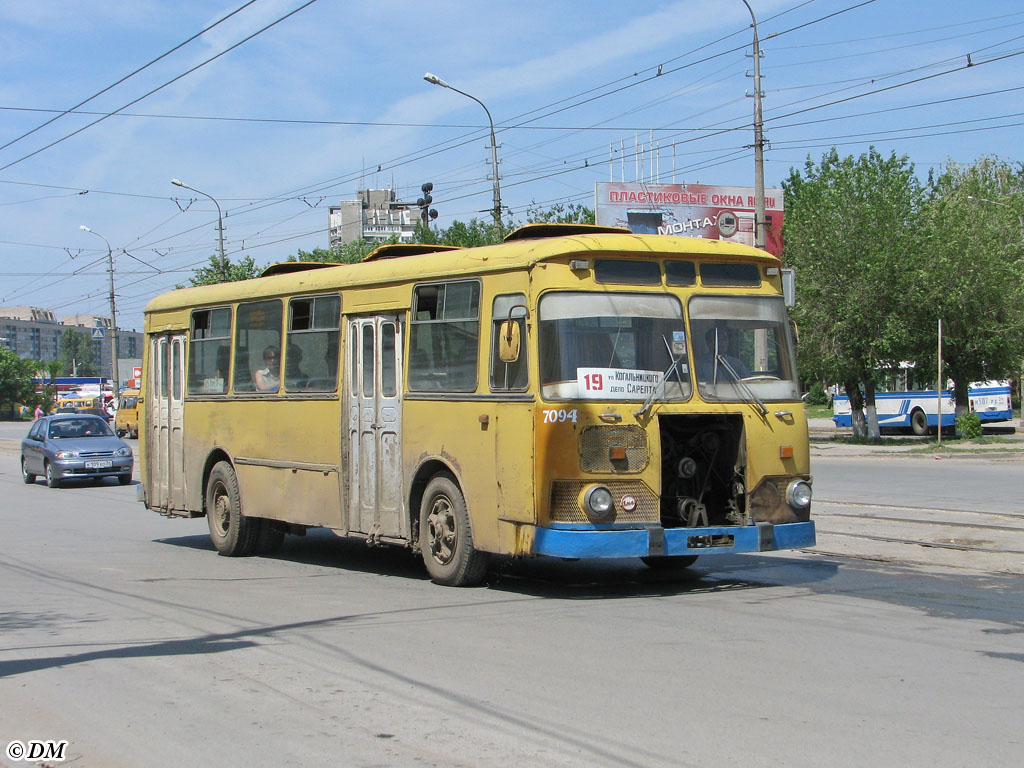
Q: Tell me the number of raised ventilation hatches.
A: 3